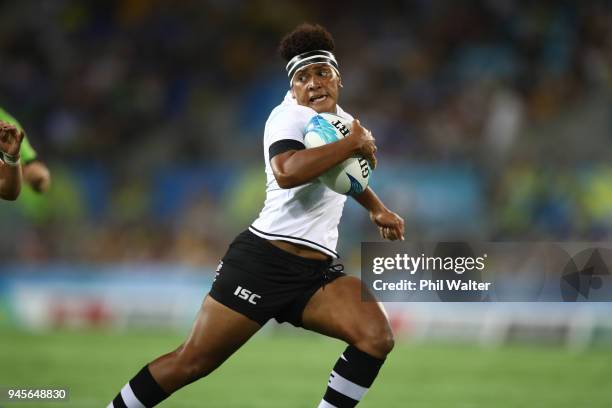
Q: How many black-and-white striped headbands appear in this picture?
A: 1